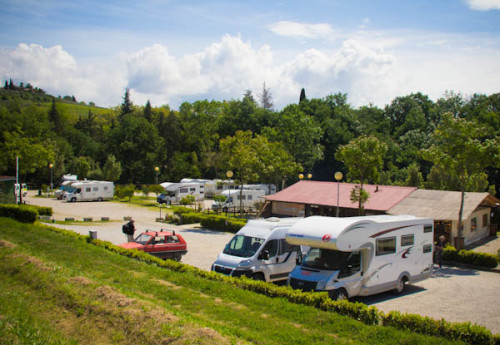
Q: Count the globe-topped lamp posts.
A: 6